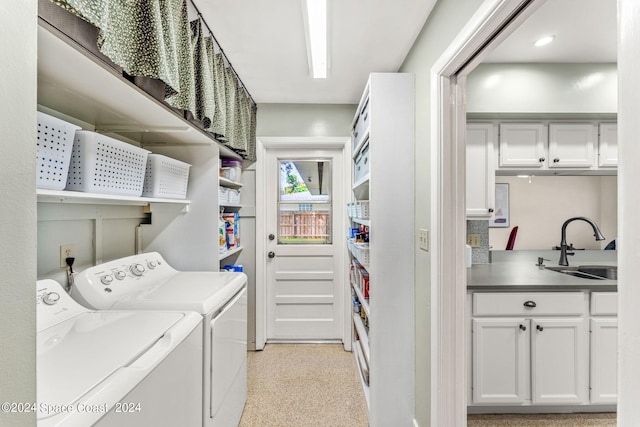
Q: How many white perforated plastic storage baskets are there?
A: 3